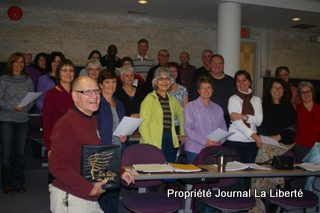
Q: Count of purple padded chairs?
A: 3